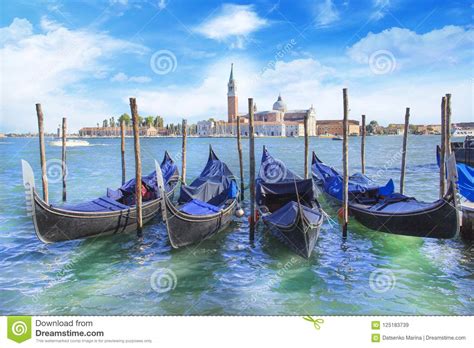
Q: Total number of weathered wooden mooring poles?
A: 13